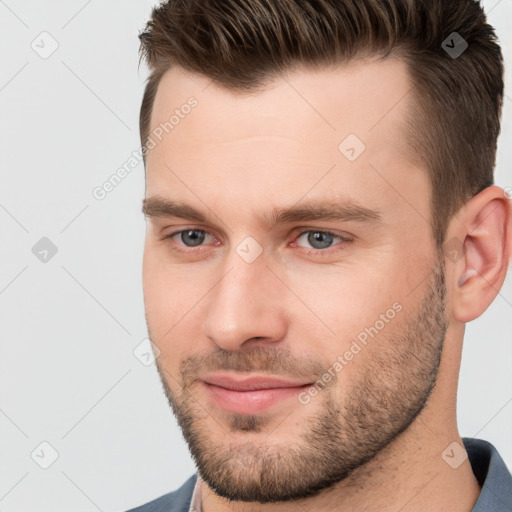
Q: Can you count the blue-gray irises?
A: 2